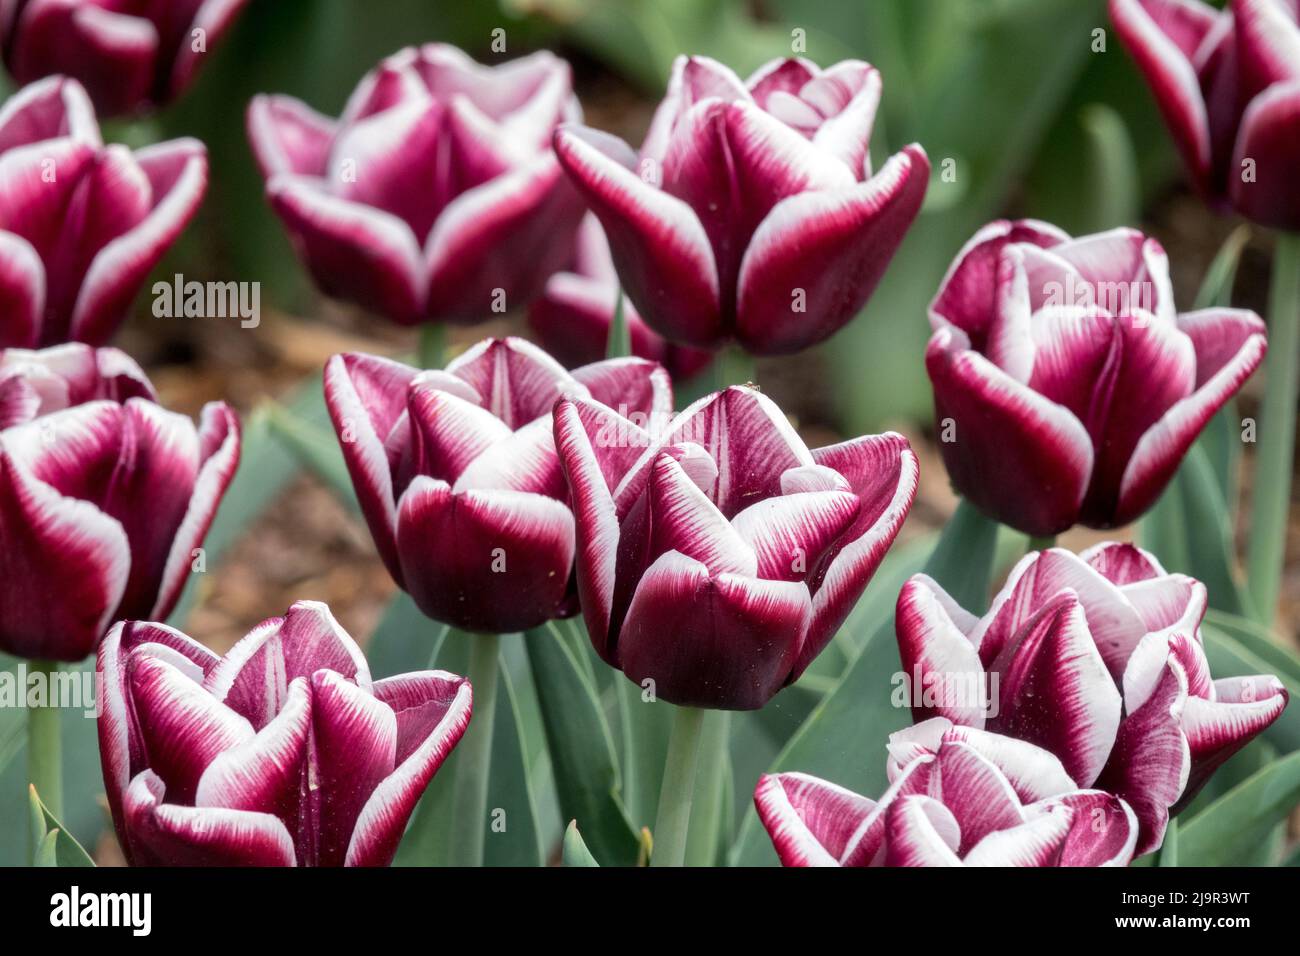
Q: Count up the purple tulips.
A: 13